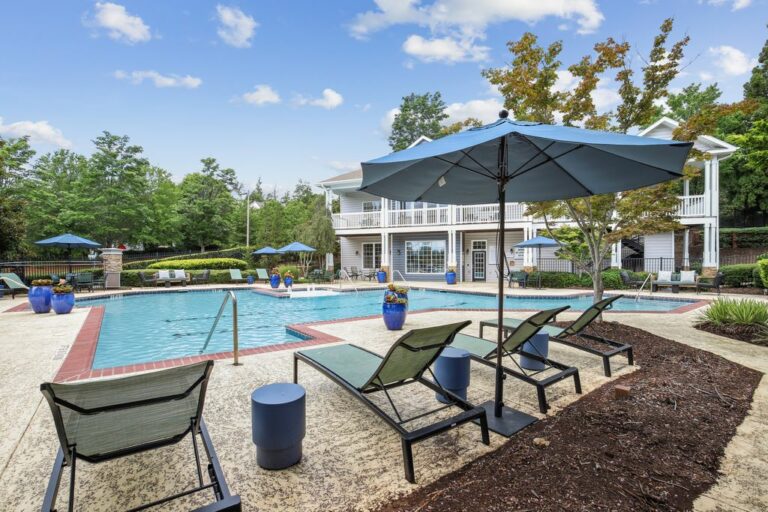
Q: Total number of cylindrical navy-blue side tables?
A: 3